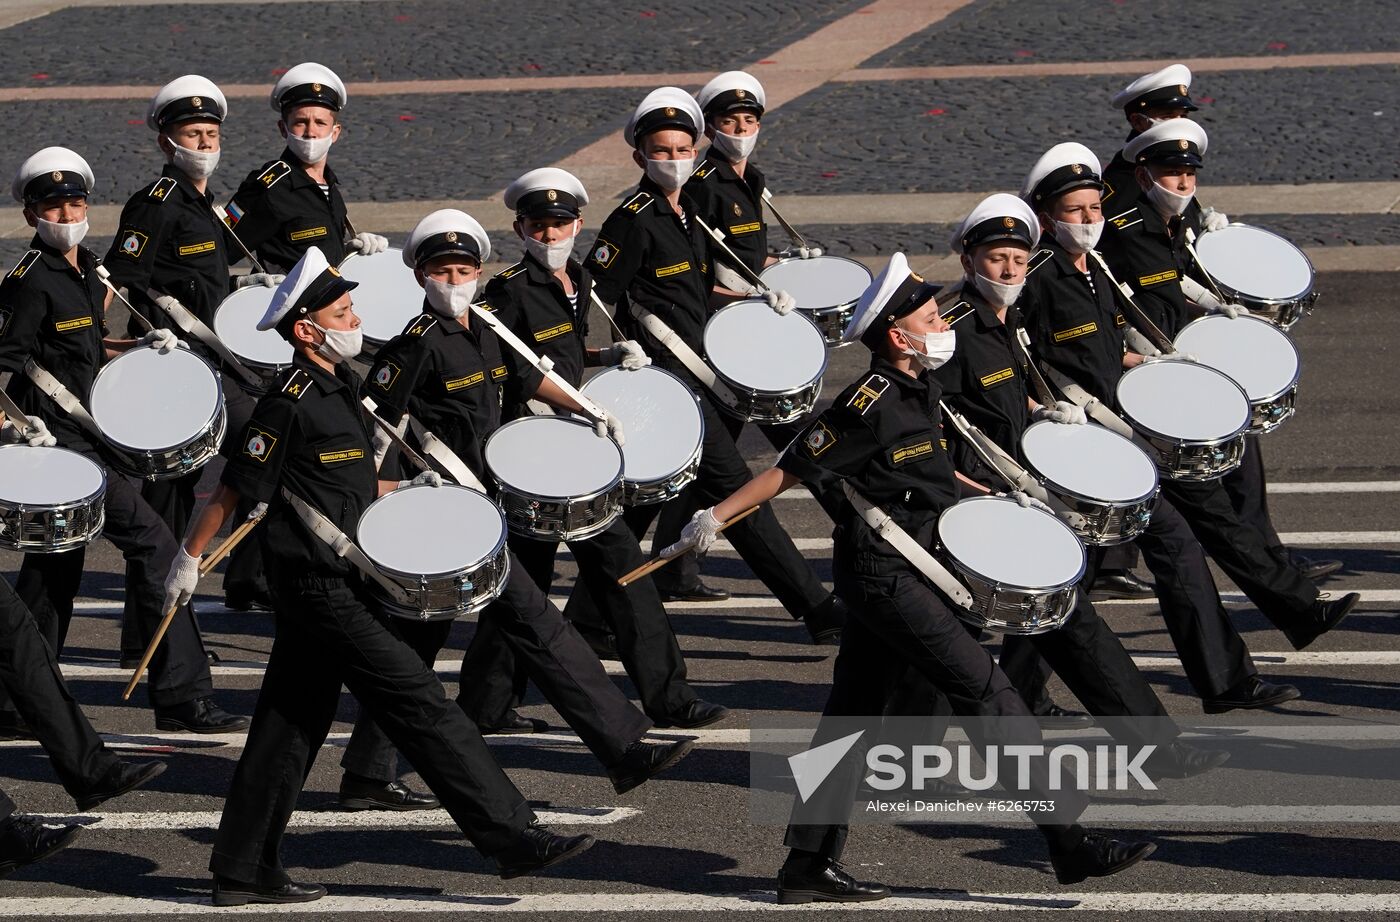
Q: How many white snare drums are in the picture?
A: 14